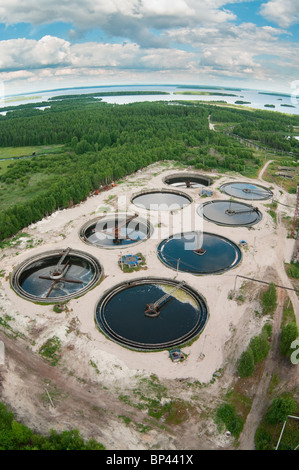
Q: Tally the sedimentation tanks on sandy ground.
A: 8